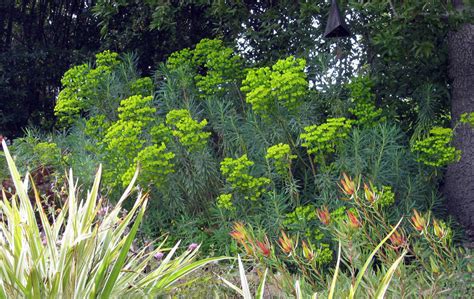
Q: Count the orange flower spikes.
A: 11